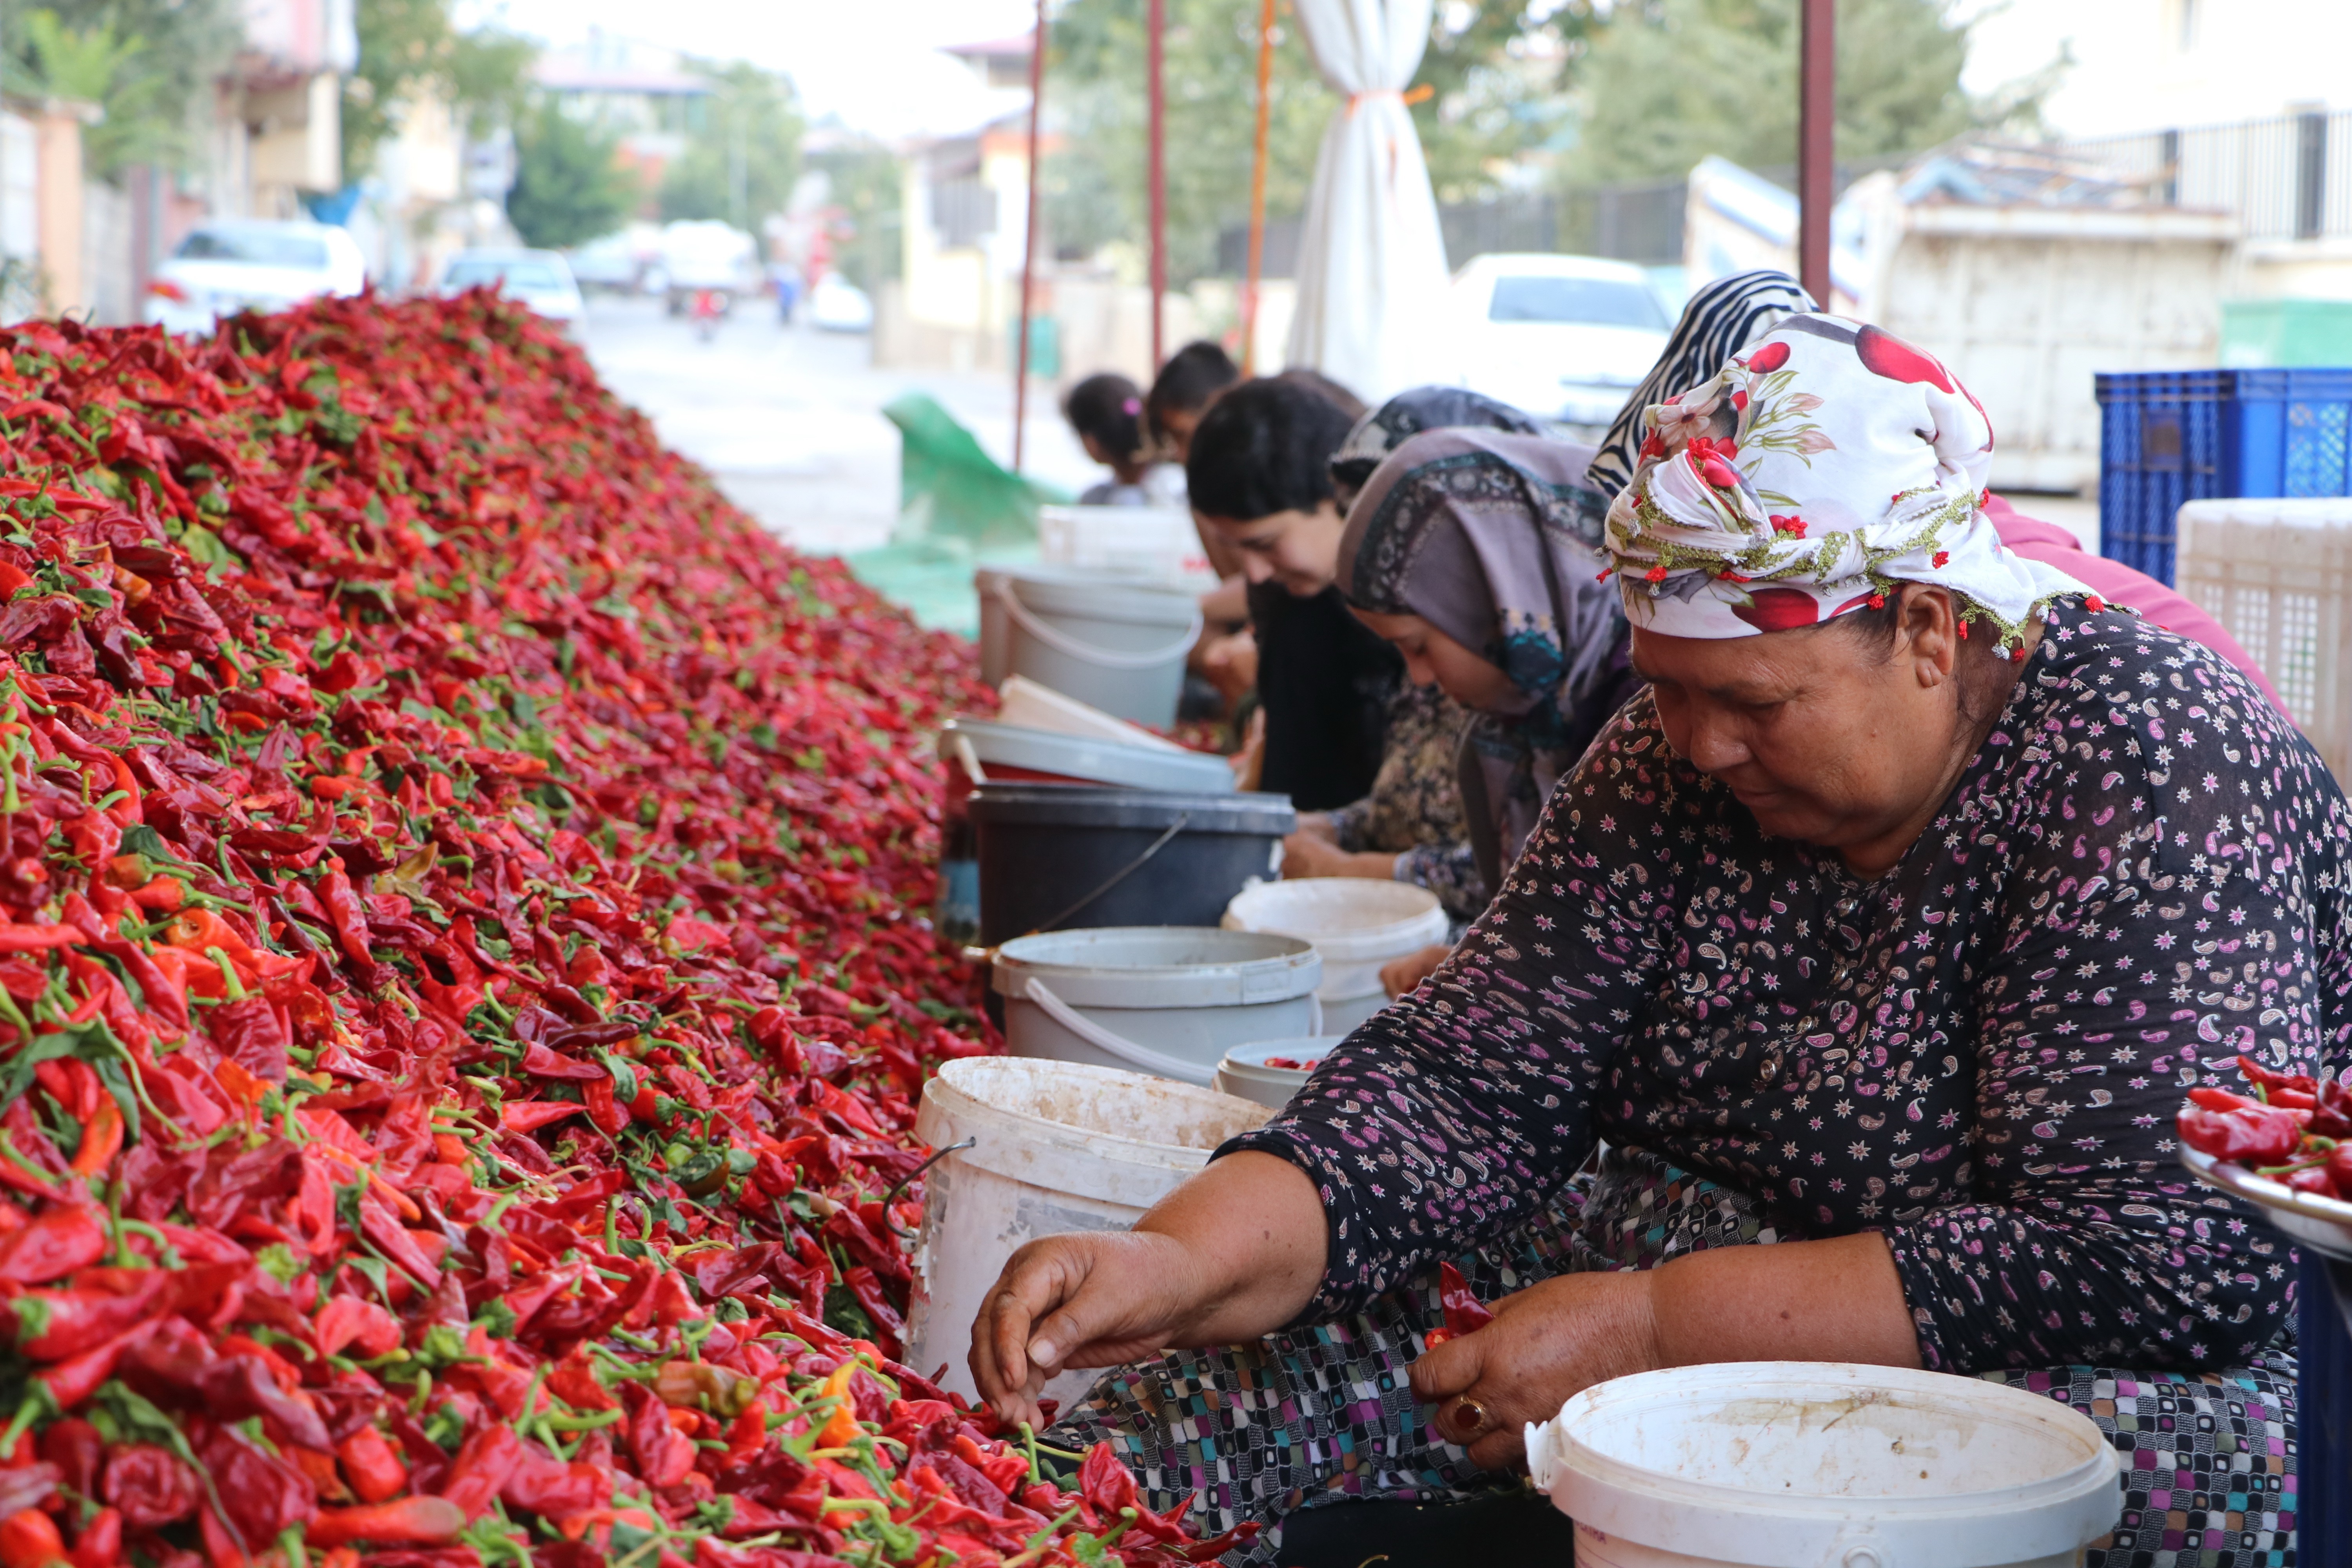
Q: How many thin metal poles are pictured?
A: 4